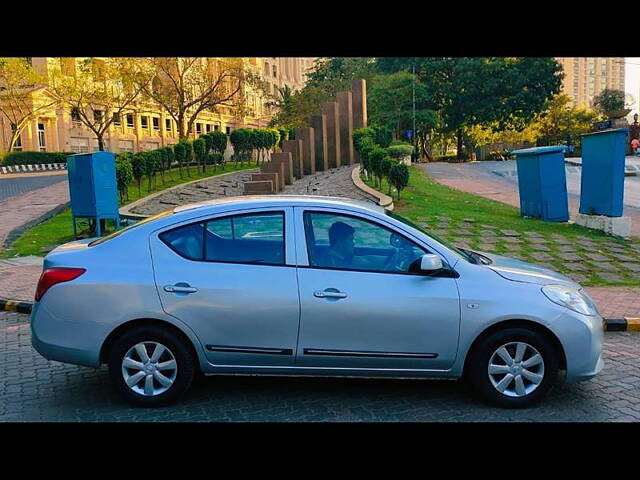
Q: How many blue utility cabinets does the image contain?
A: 3